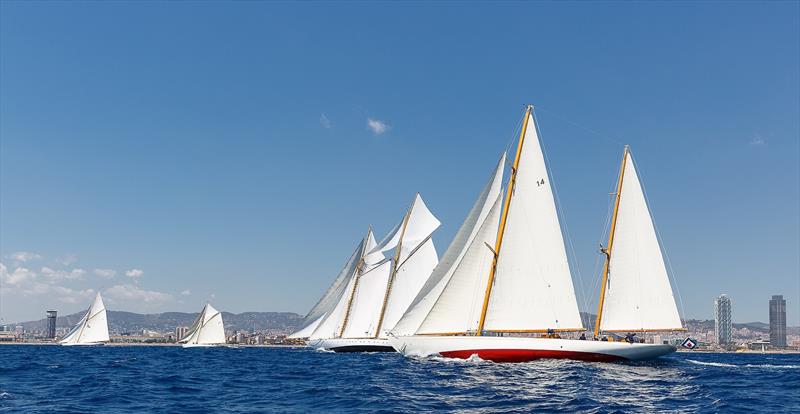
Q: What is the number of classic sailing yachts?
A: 4